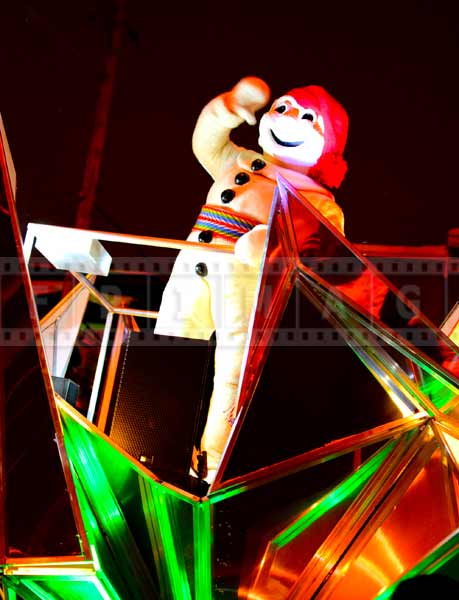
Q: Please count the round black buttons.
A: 5